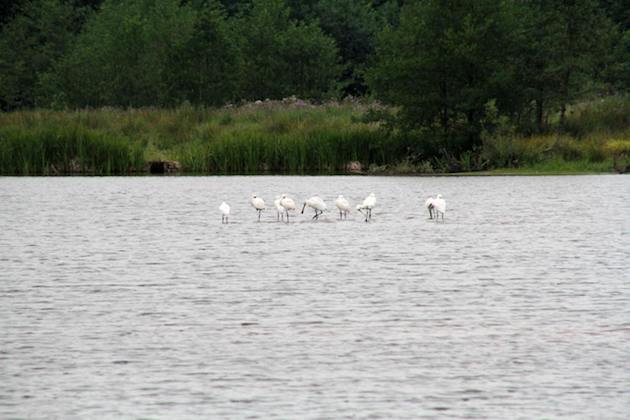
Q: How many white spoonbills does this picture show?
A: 9